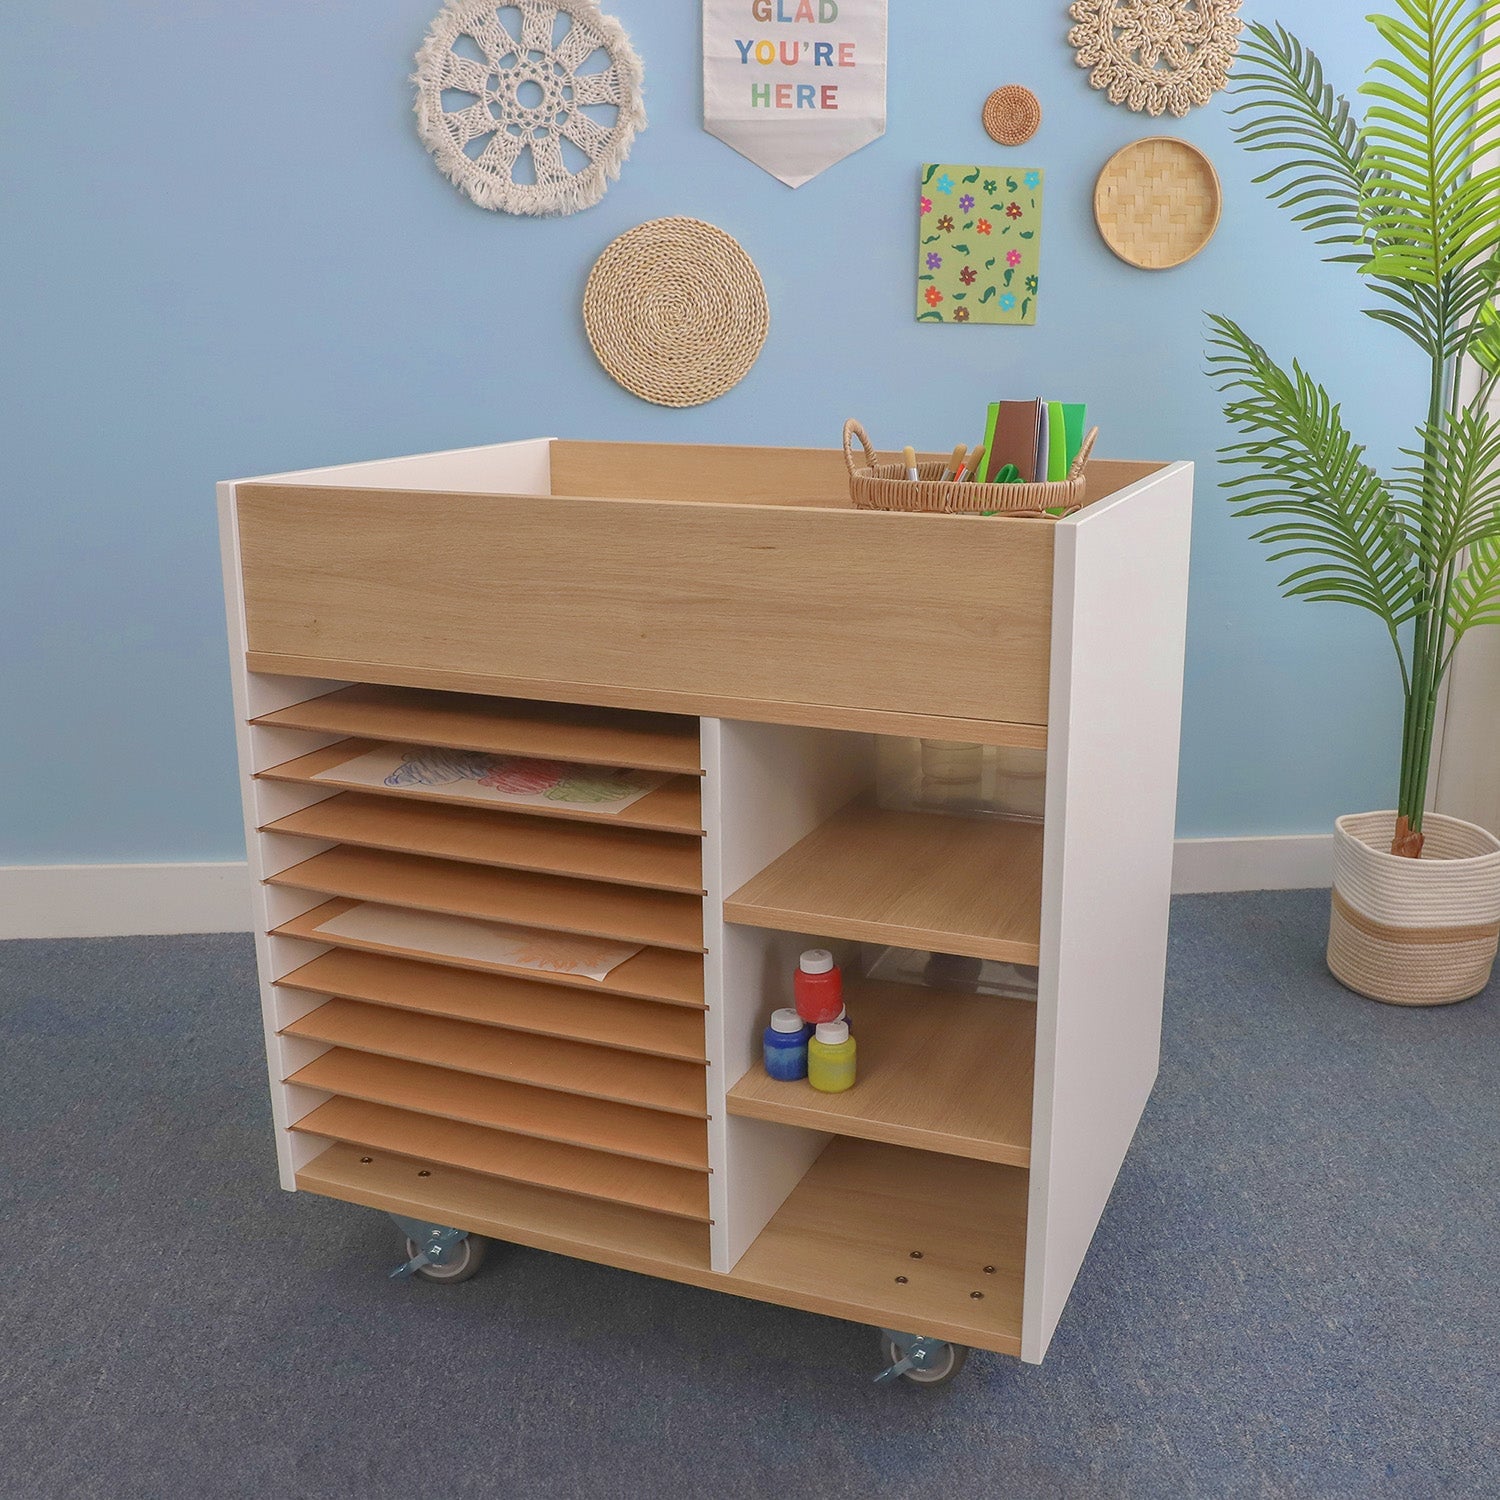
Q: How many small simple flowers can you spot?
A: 15